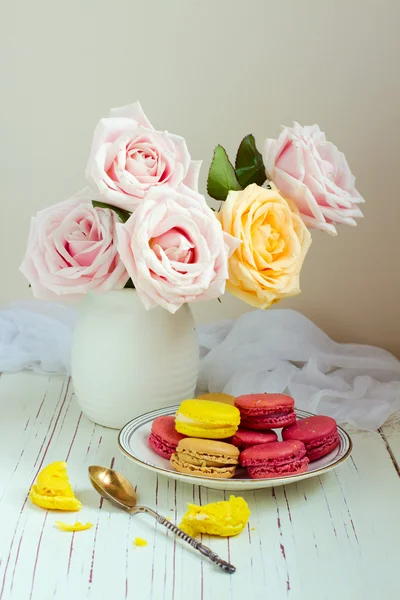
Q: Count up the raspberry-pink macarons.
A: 5